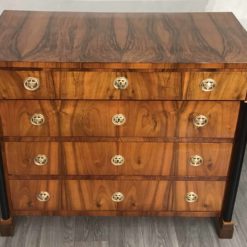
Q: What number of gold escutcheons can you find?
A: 12